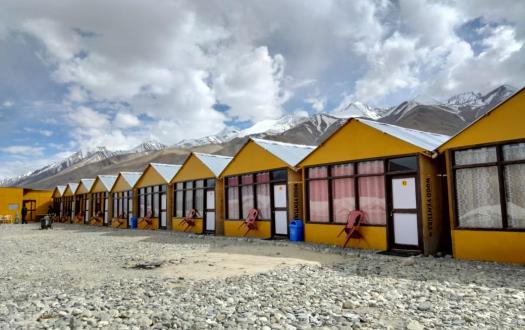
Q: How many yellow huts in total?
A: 10